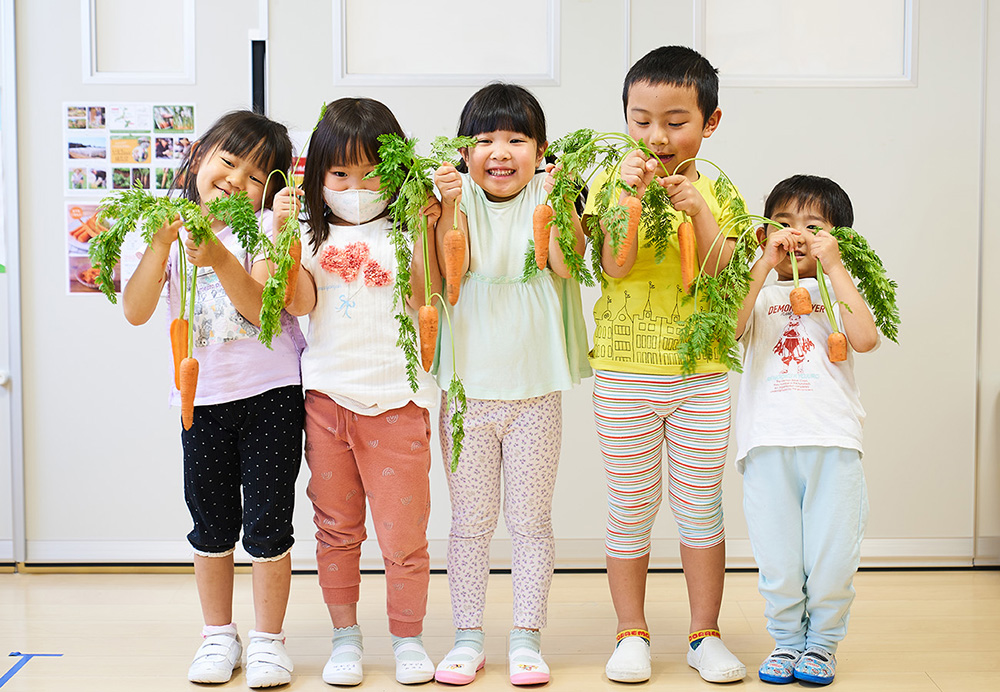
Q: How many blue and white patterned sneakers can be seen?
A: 2